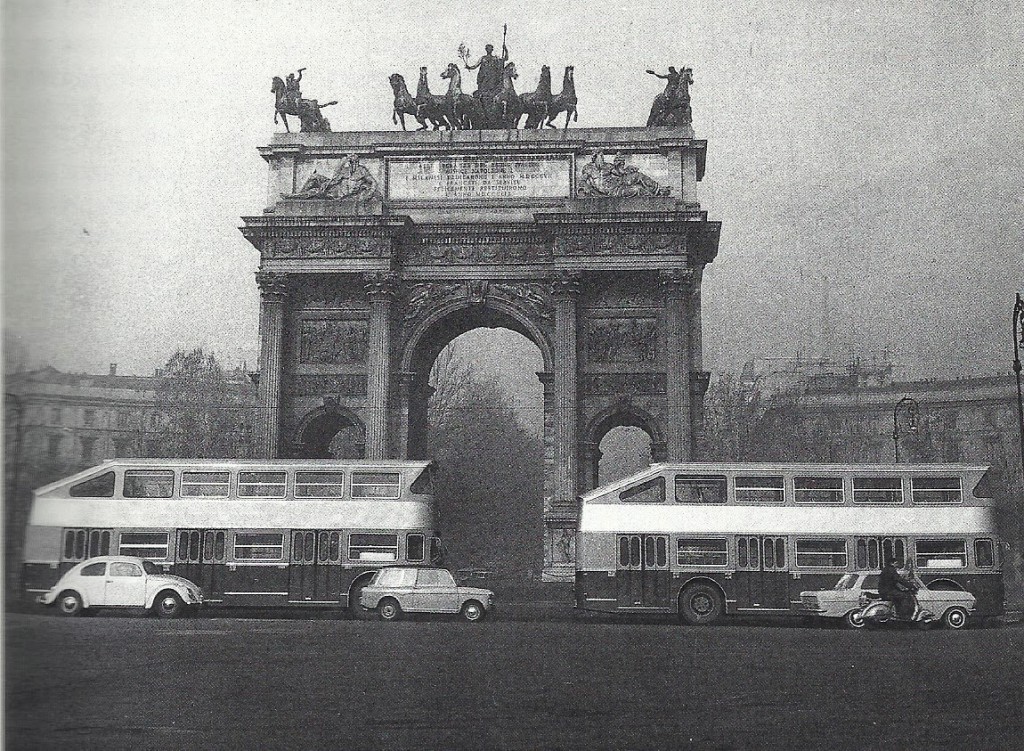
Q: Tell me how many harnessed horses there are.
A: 6